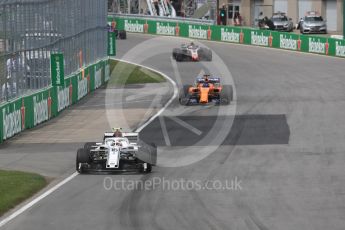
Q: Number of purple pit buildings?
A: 0